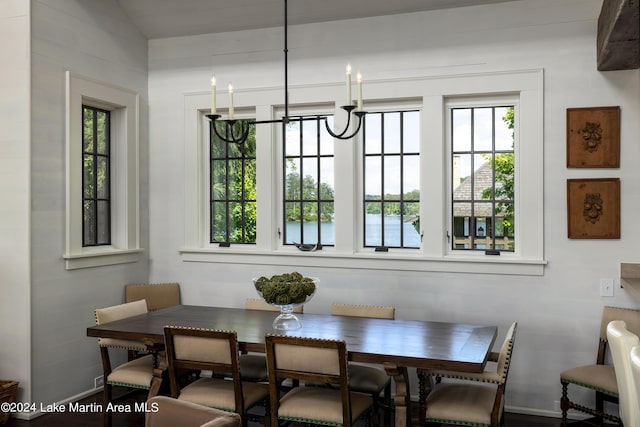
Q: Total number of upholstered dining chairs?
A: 8